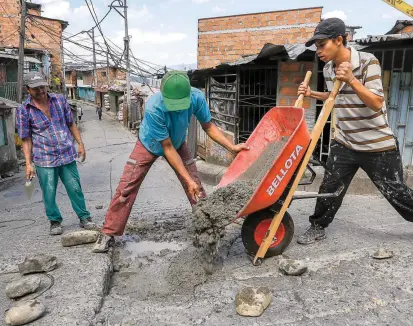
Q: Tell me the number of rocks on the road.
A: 7